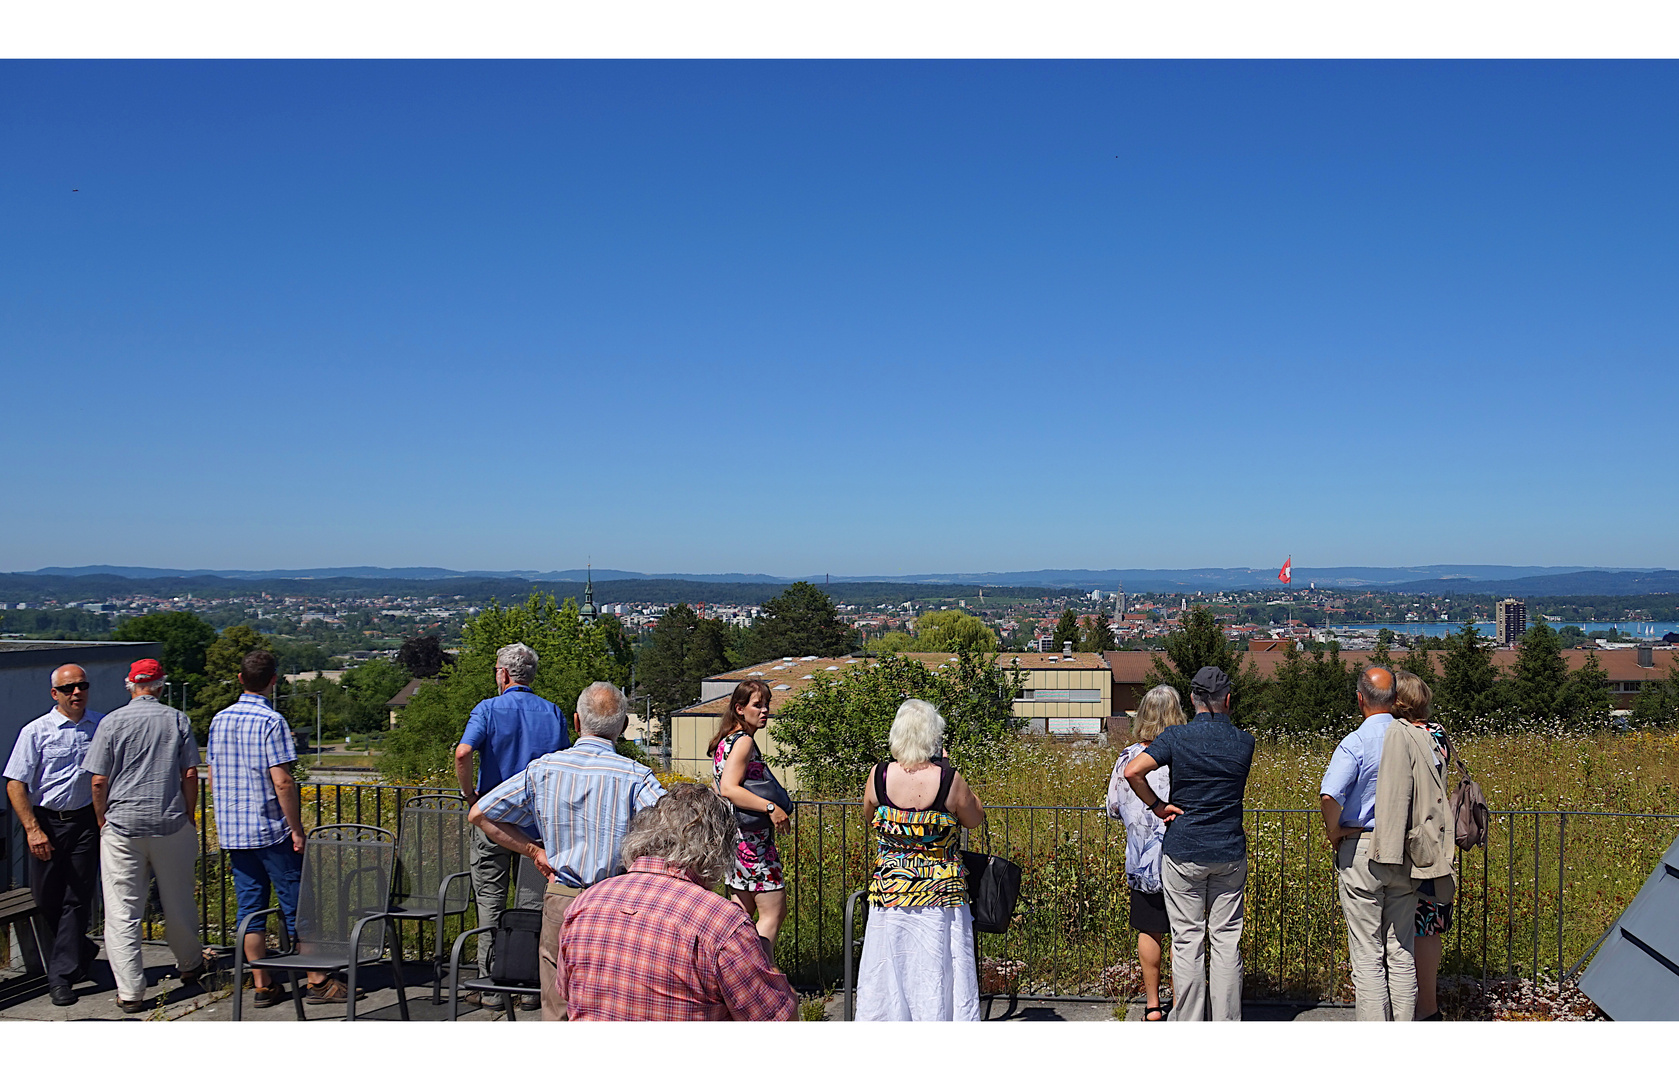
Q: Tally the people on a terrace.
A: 12